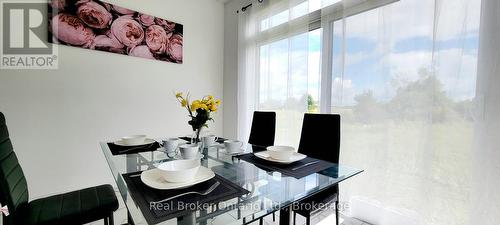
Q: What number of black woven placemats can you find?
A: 4